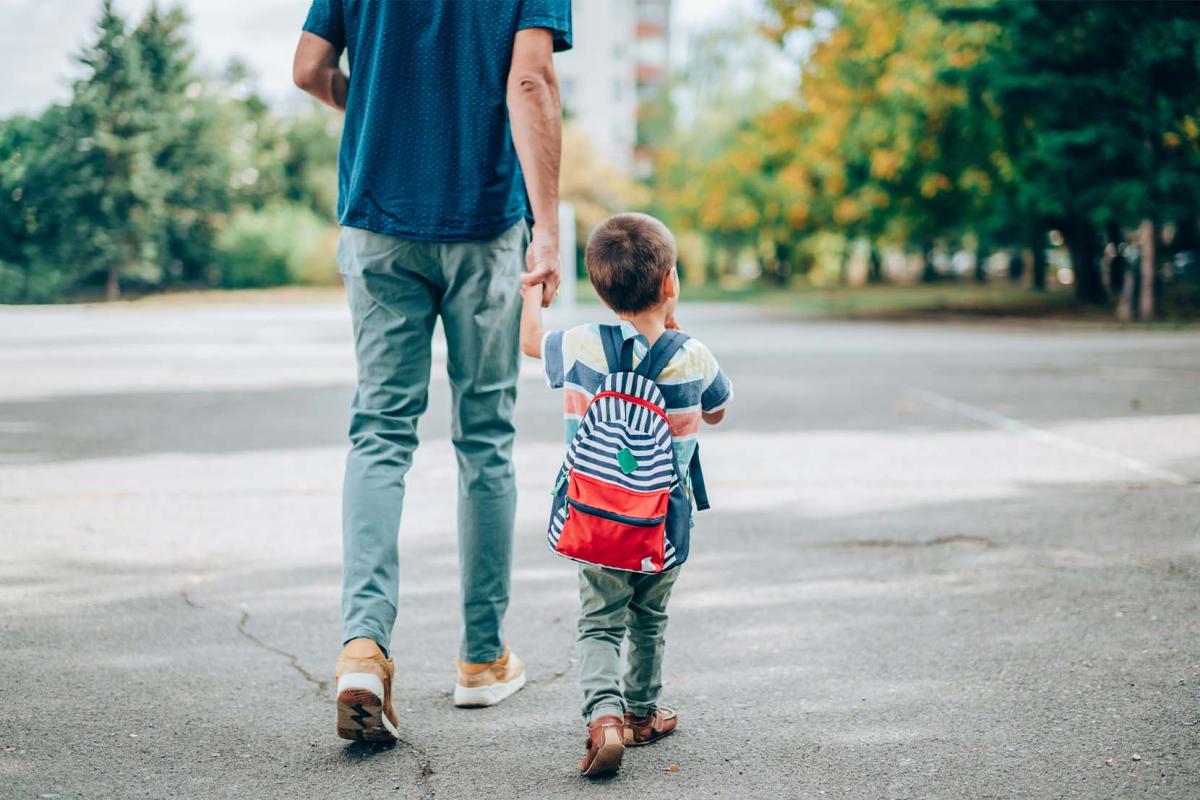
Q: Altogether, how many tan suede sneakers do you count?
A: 2